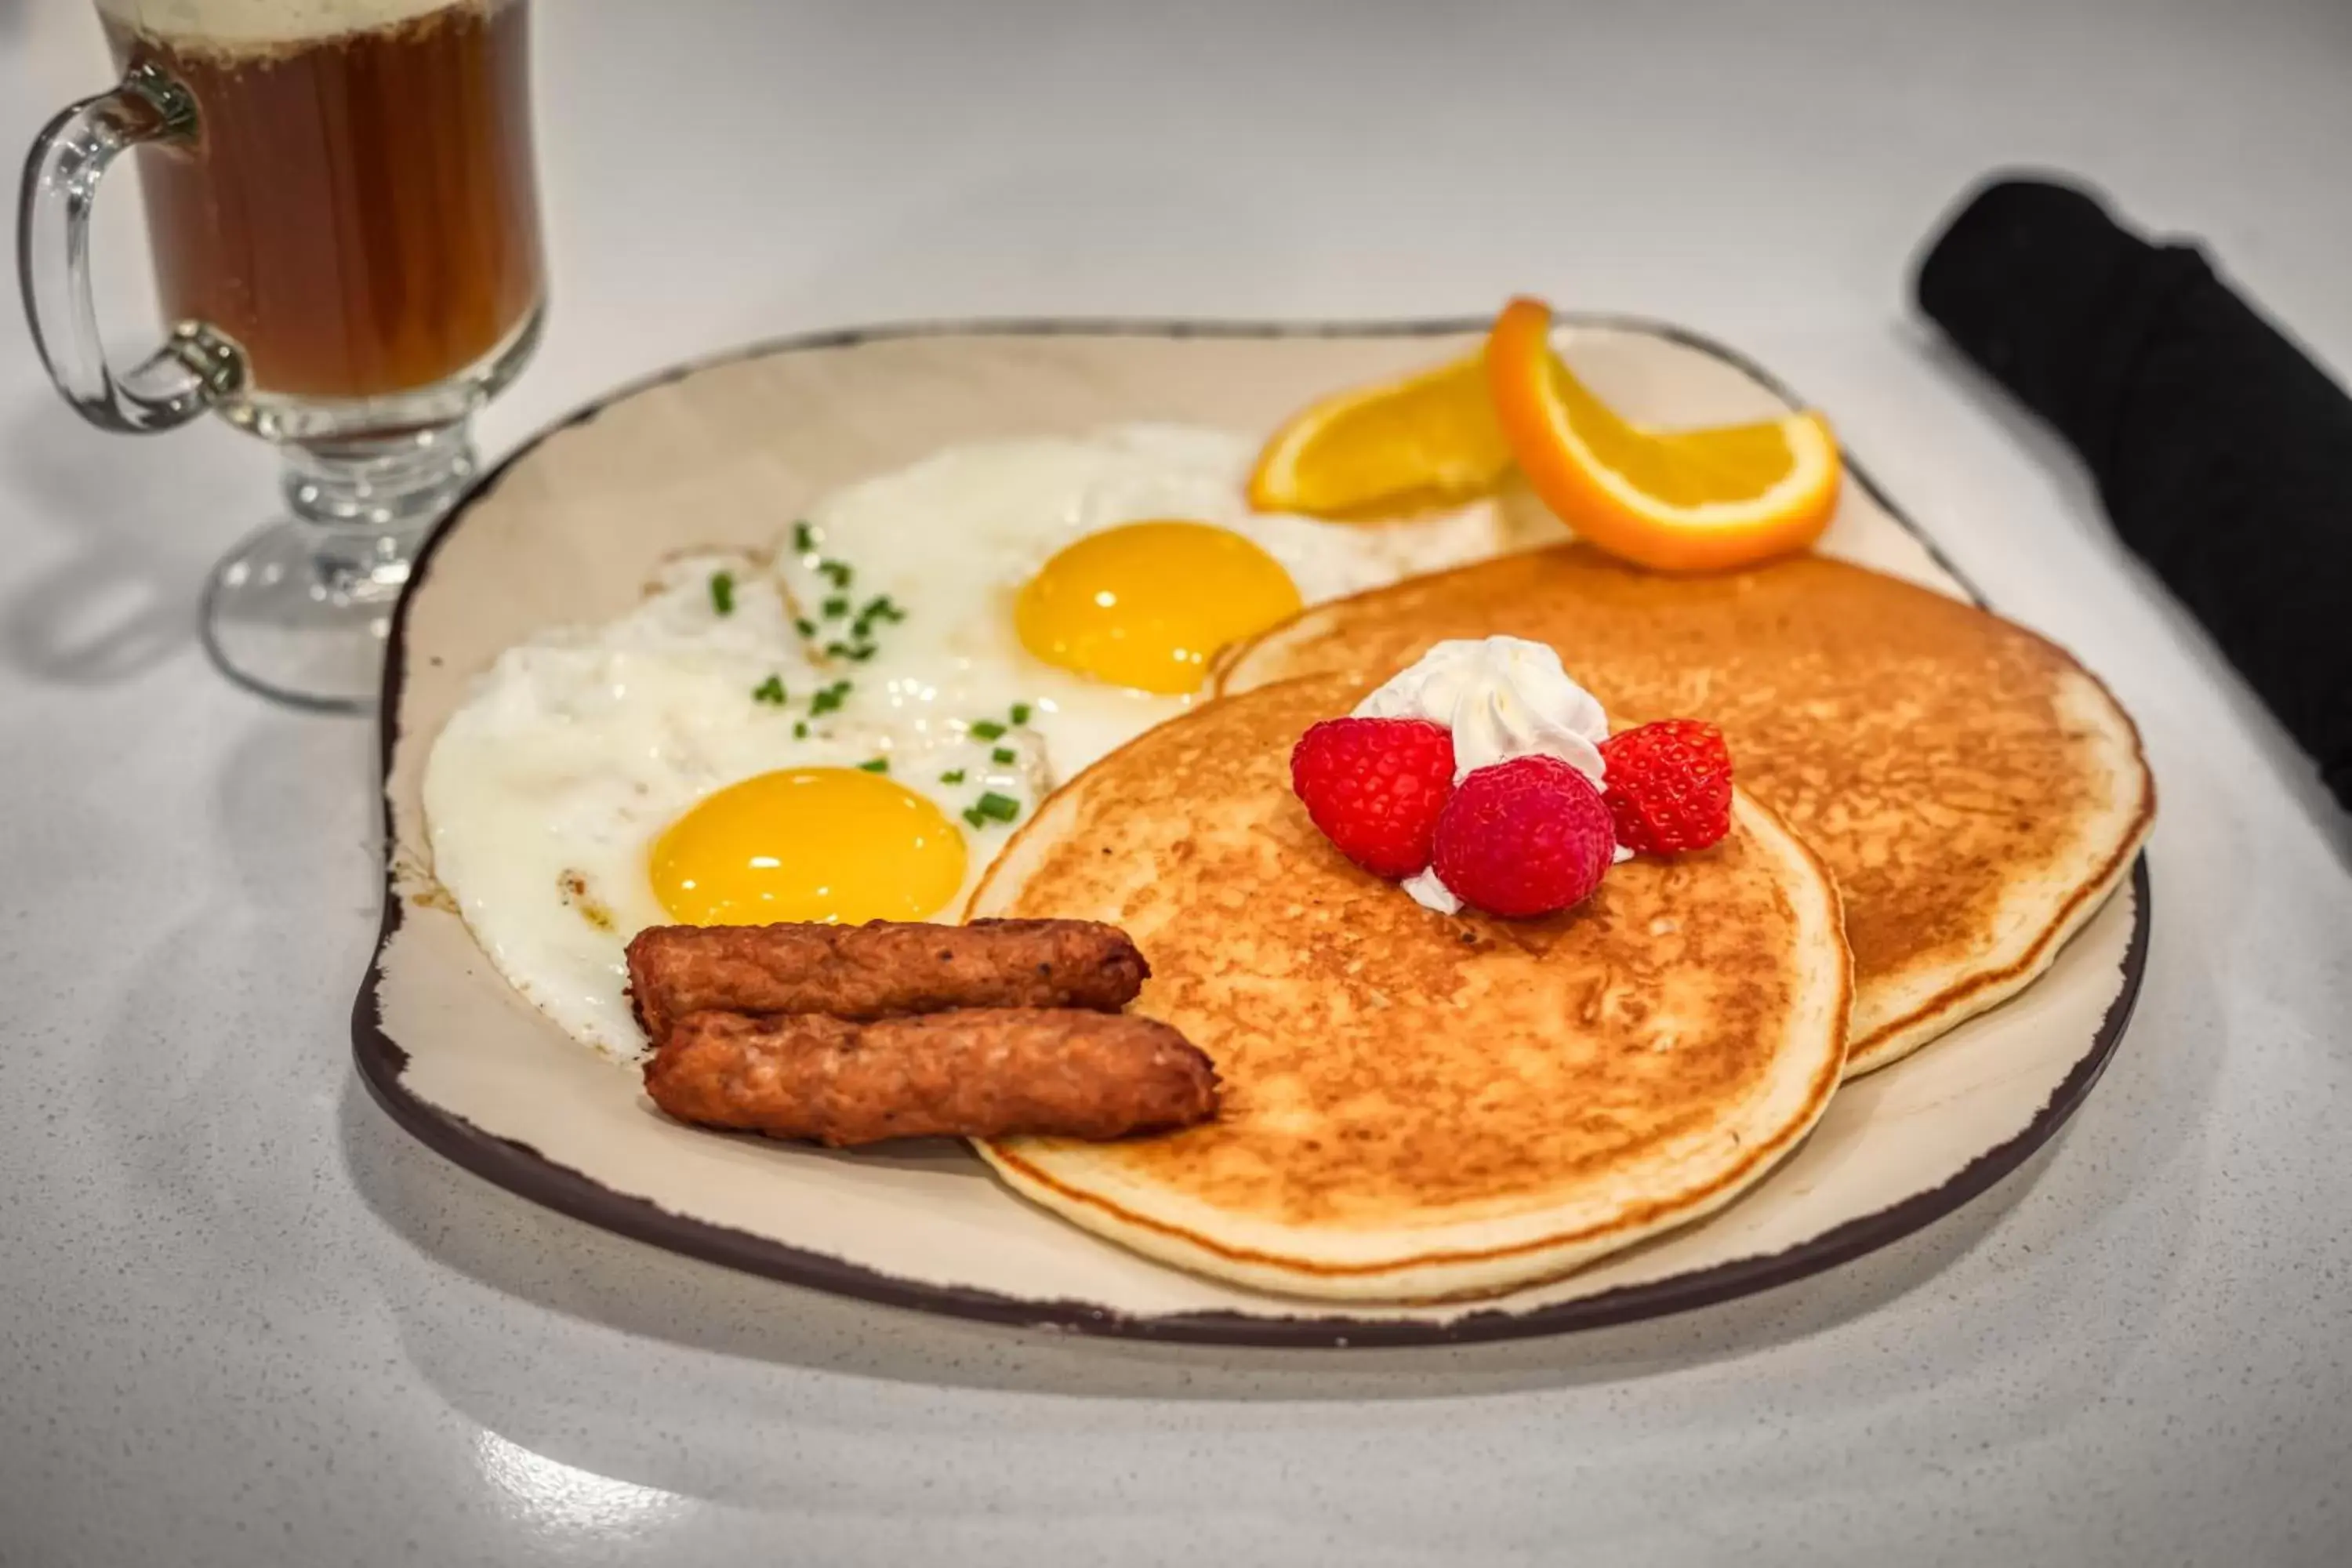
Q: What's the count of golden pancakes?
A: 2